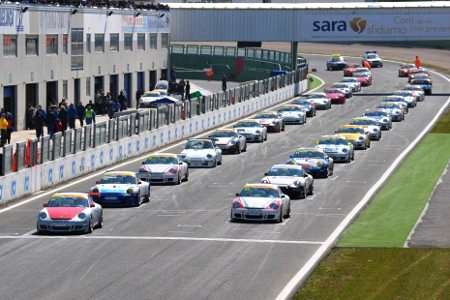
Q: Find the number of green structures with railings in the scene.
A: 1